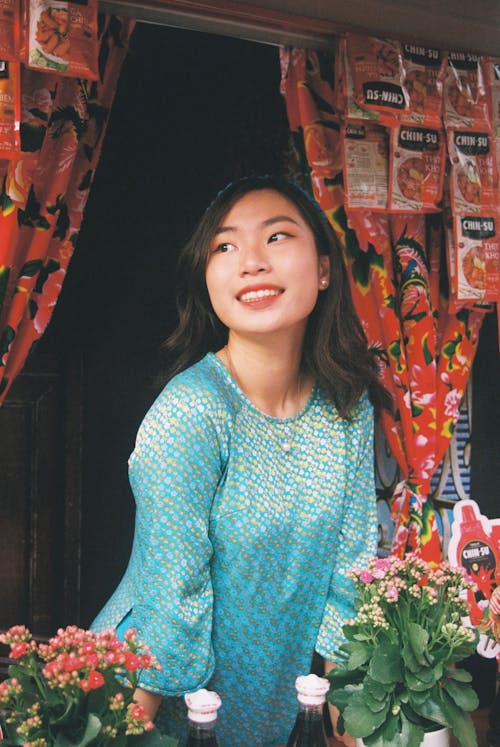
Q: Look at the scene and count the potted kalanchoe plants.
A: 2